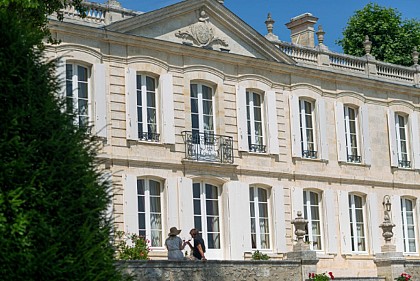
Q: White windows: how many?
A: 13